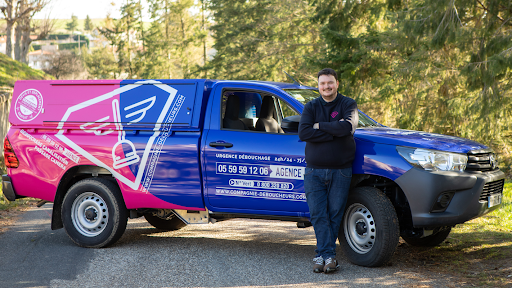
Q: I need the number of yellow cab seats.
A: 0